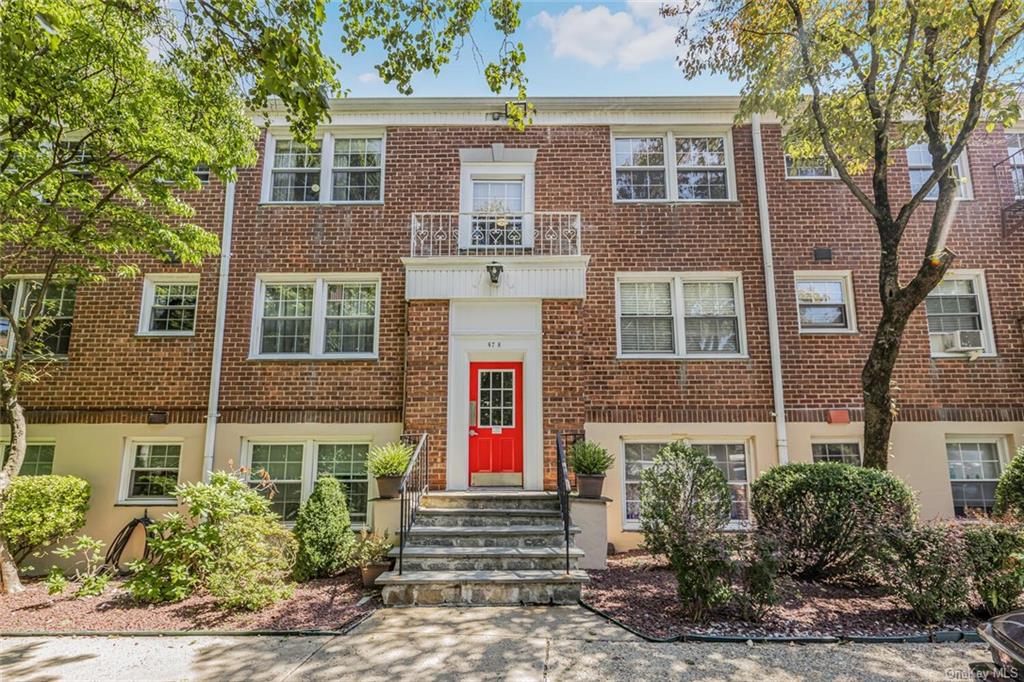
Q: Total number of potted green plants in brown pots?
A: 3